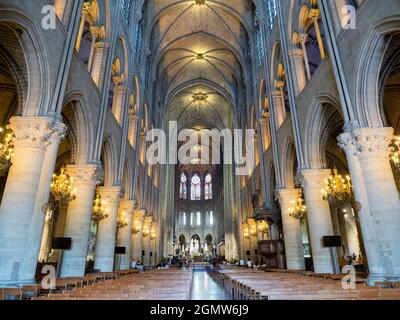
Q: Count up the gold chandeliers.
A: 13